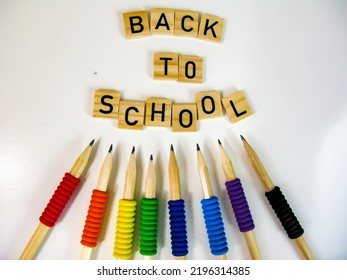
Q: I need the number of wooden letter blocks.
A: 12